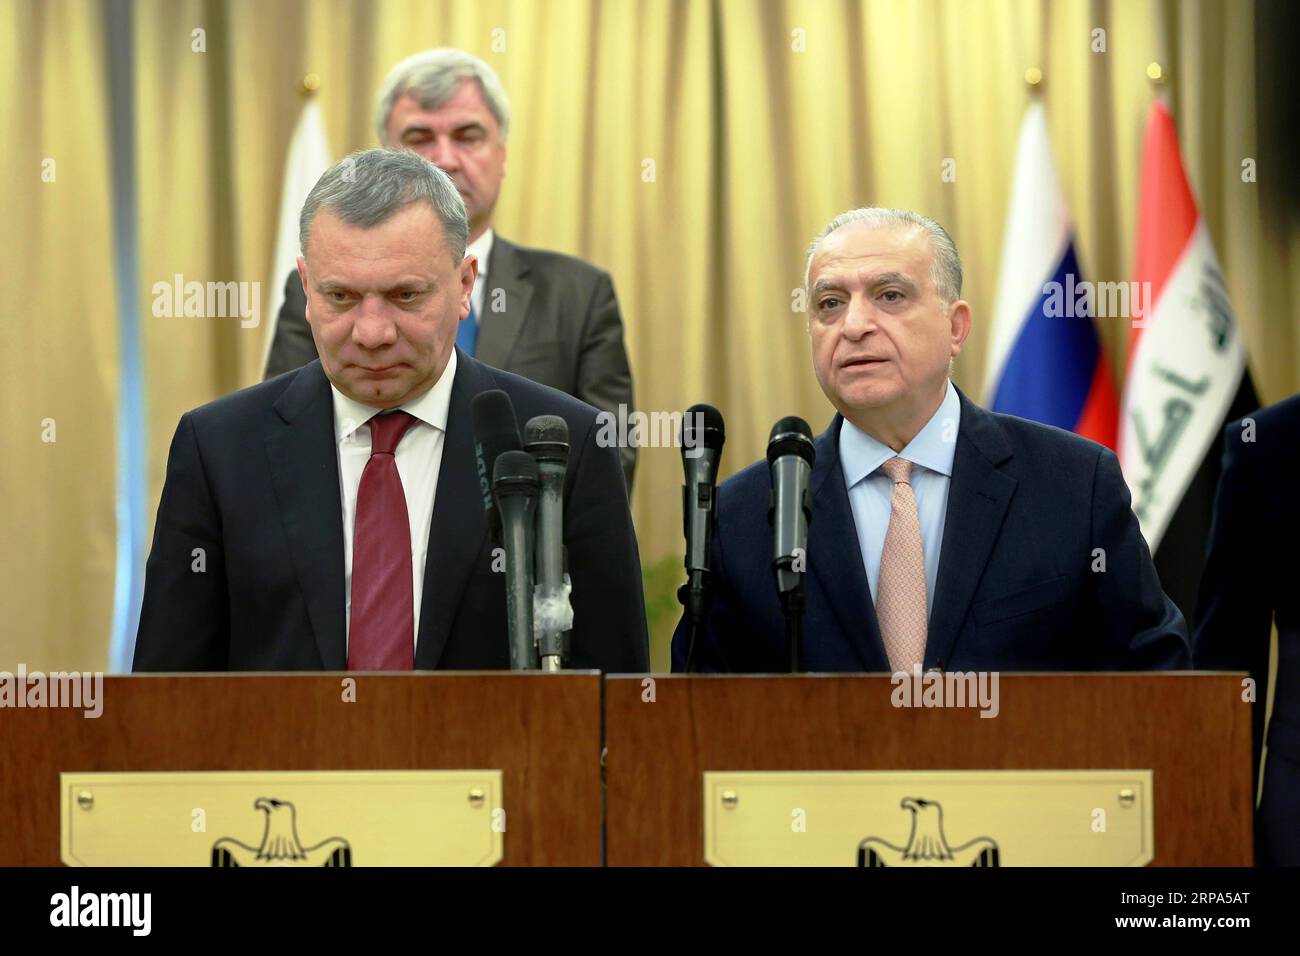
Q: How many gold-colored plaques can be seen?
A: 2